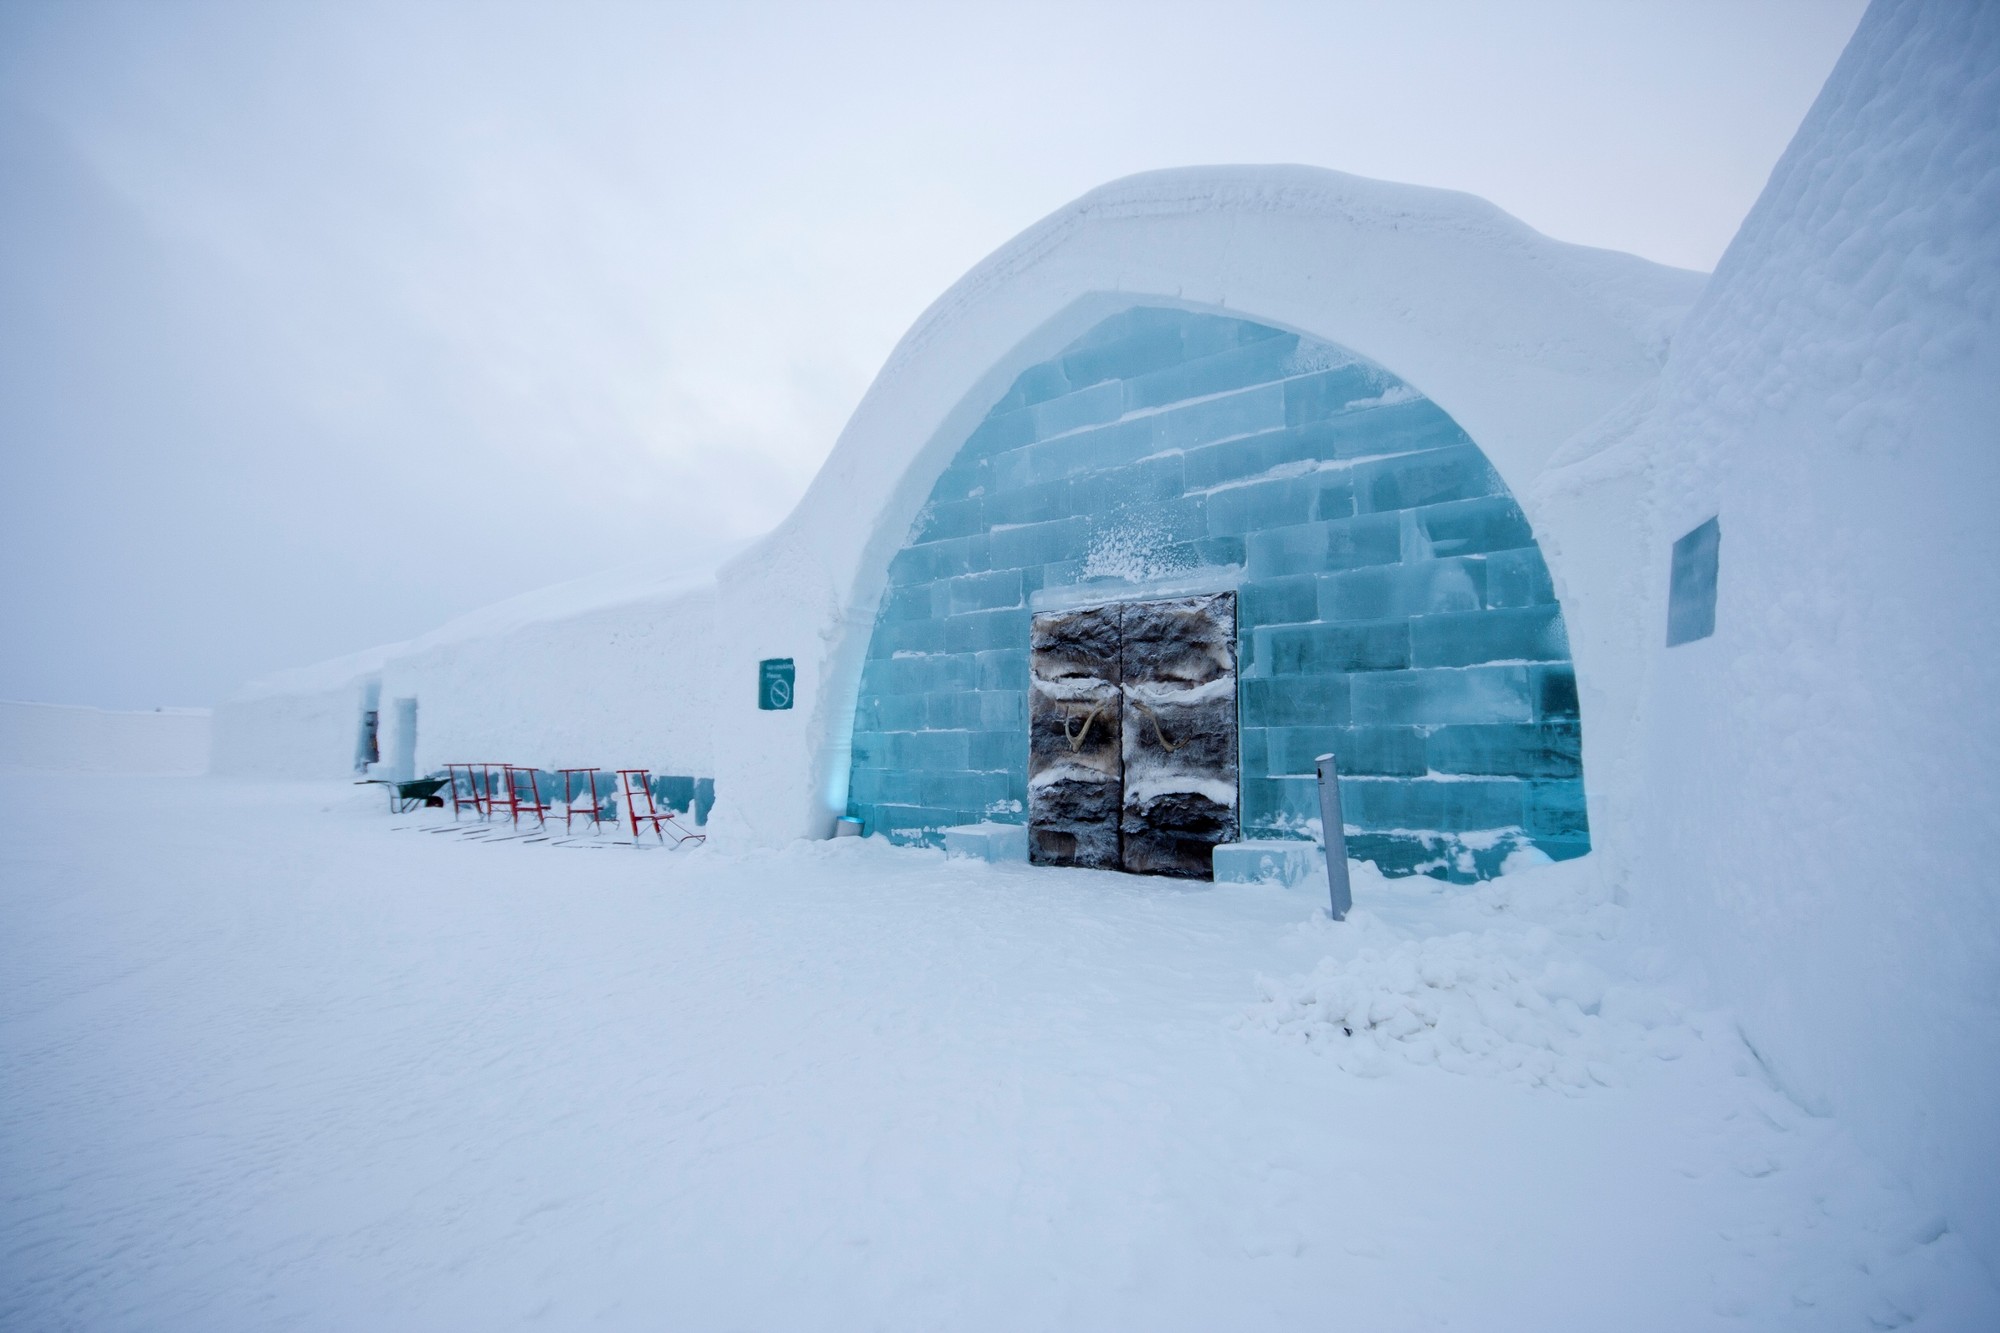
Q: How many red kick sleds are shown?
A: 5